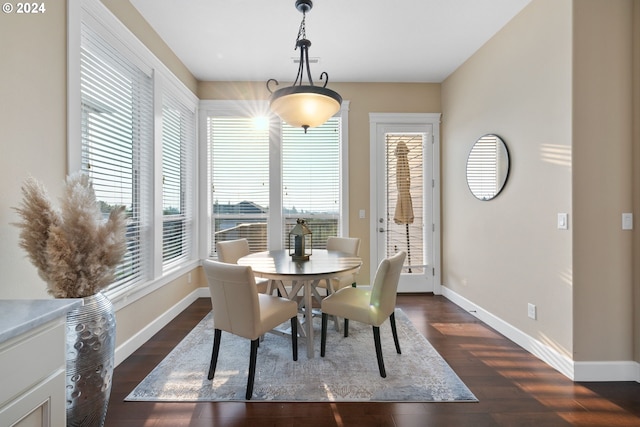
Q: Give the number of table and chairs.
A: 5